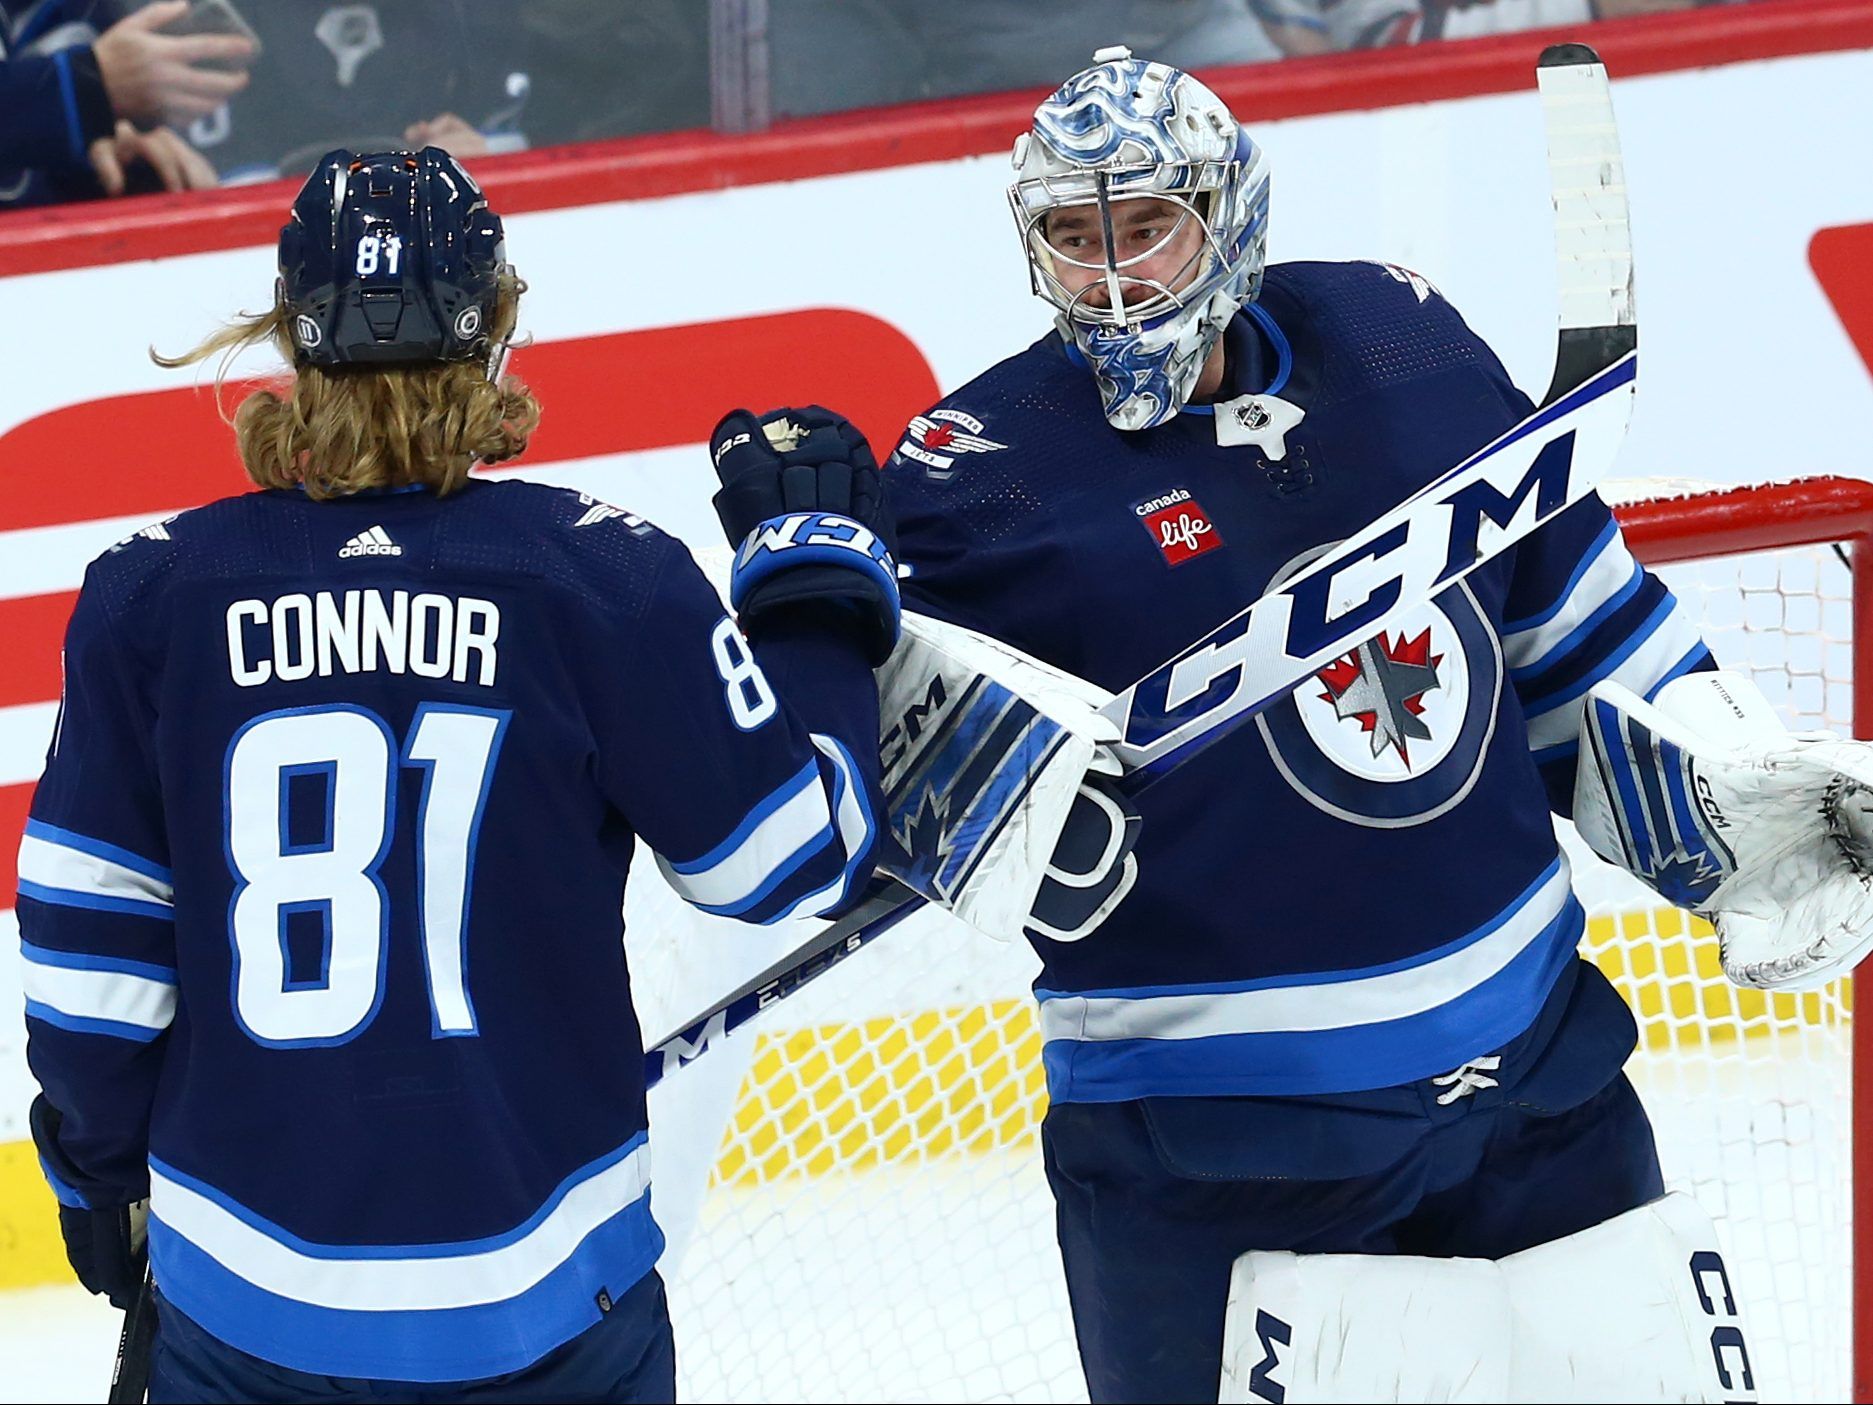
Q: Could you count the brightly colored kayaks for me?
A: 0